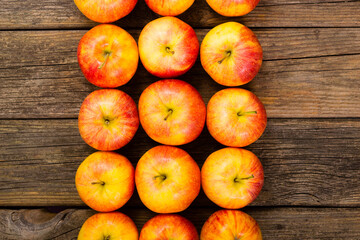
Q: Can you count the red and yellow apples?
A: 15